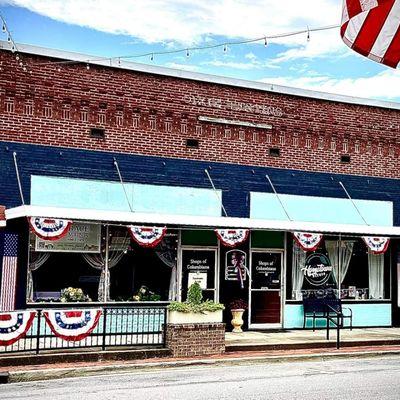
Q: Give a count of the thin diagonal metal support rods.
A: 5